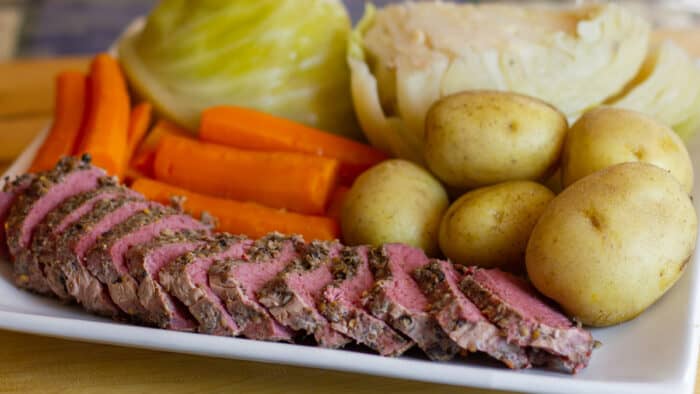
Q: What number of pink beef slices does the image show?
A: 13